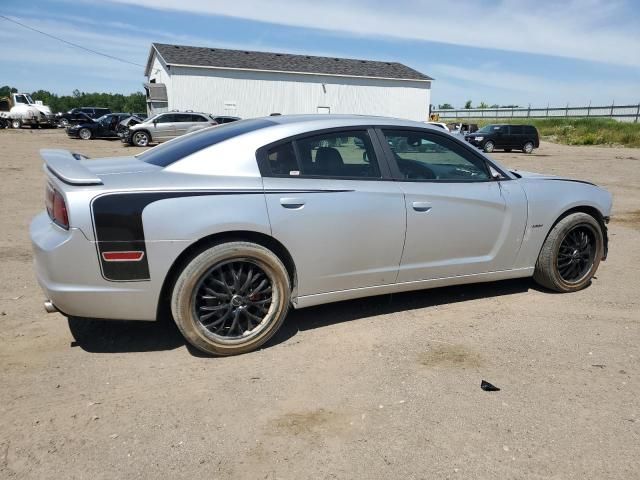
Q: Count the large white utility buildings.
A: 1